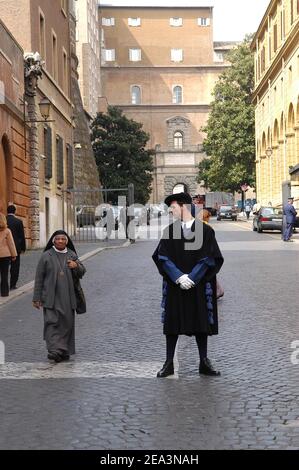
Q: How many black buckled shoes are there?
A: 2